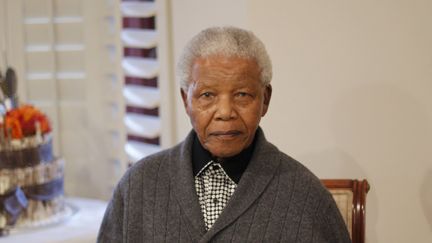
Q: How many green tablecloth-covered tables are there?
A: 0